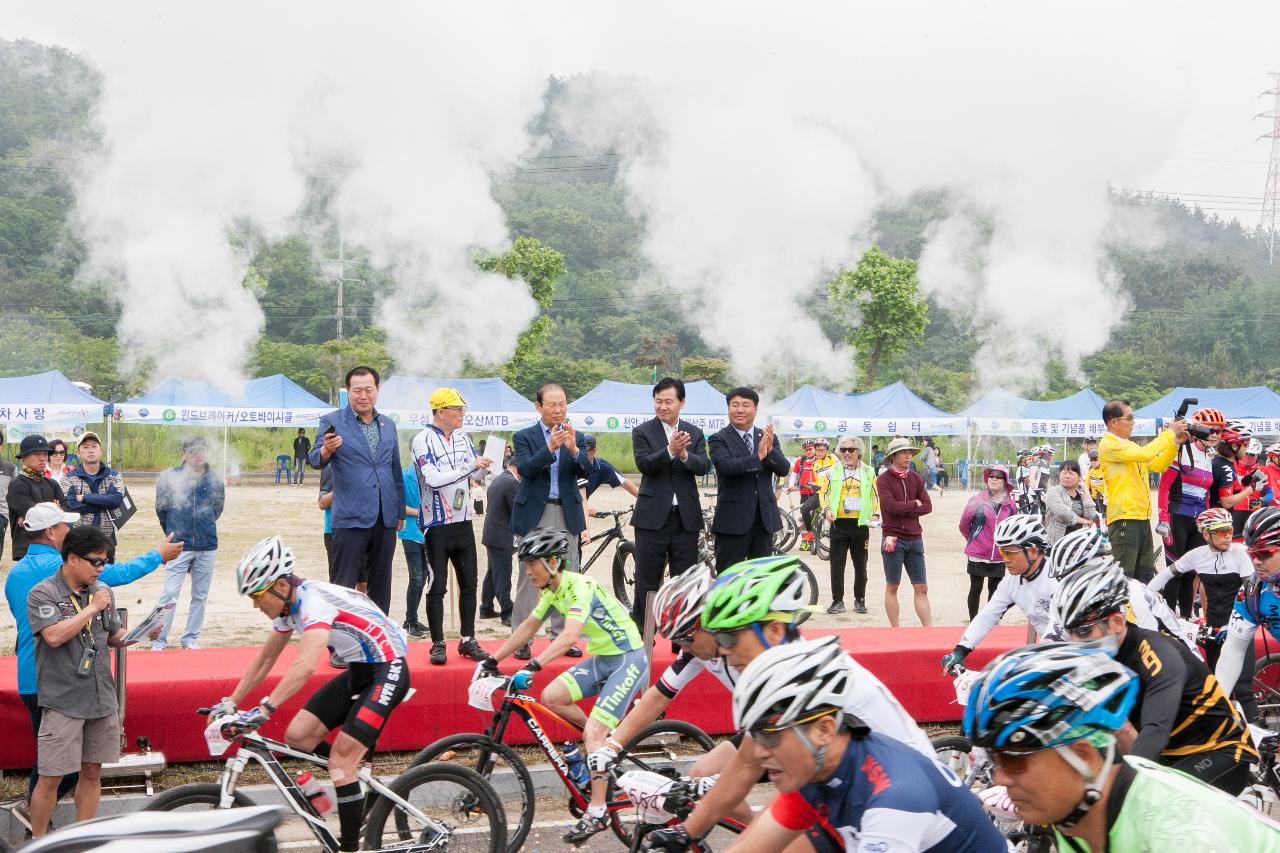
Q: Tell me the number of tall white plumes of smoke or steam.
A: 4